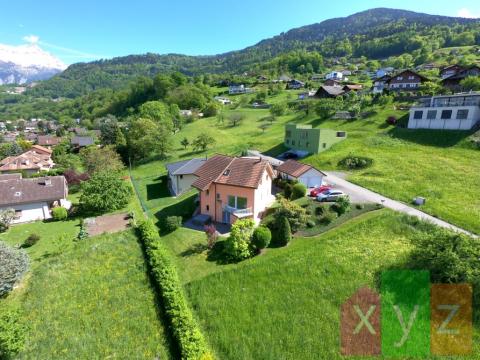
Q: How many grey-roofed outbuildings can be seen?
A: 1